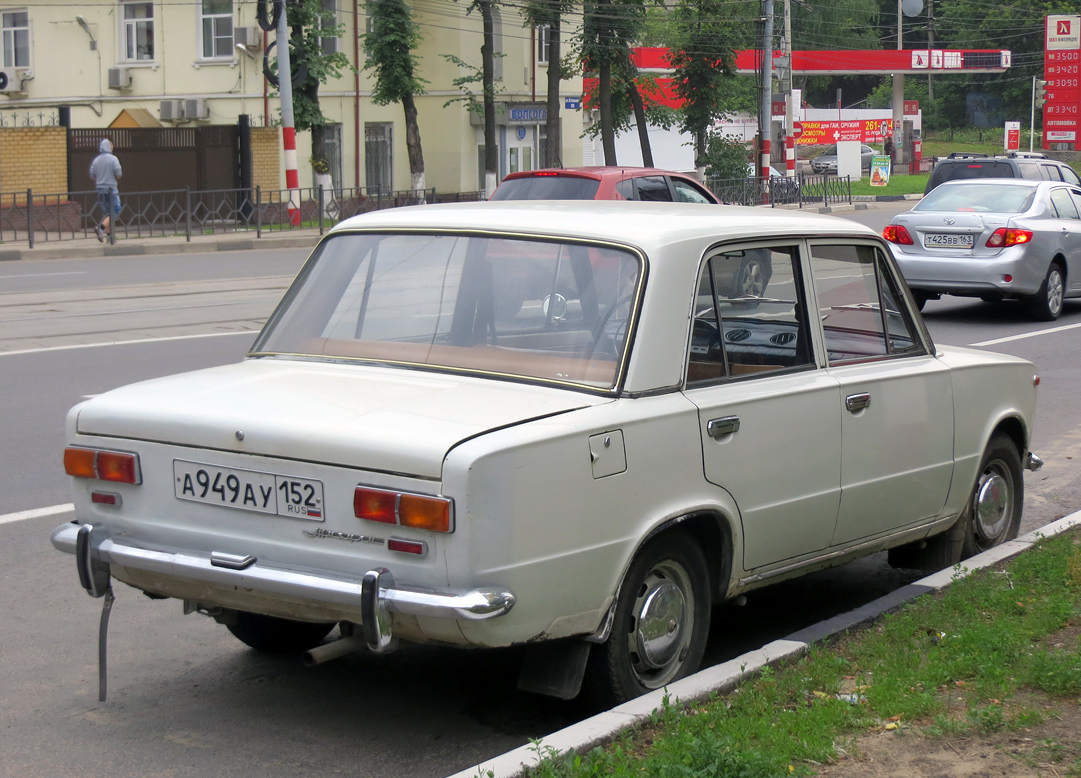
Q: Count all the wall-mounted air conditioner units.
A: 5